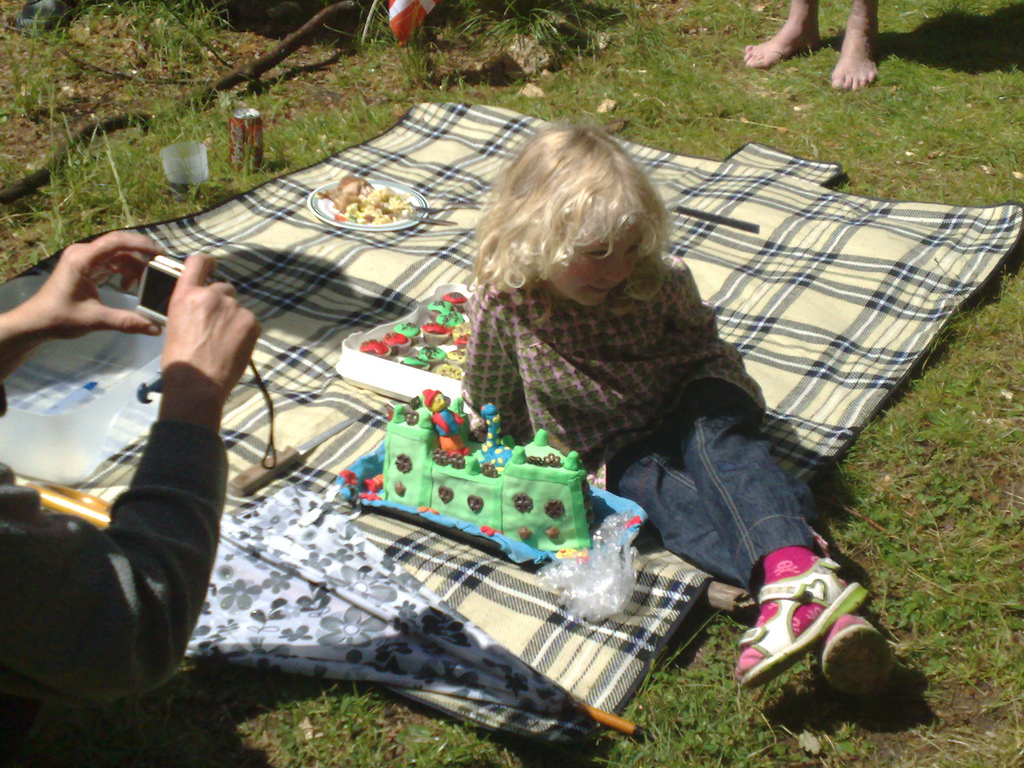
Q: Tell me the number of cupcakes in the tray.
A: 13